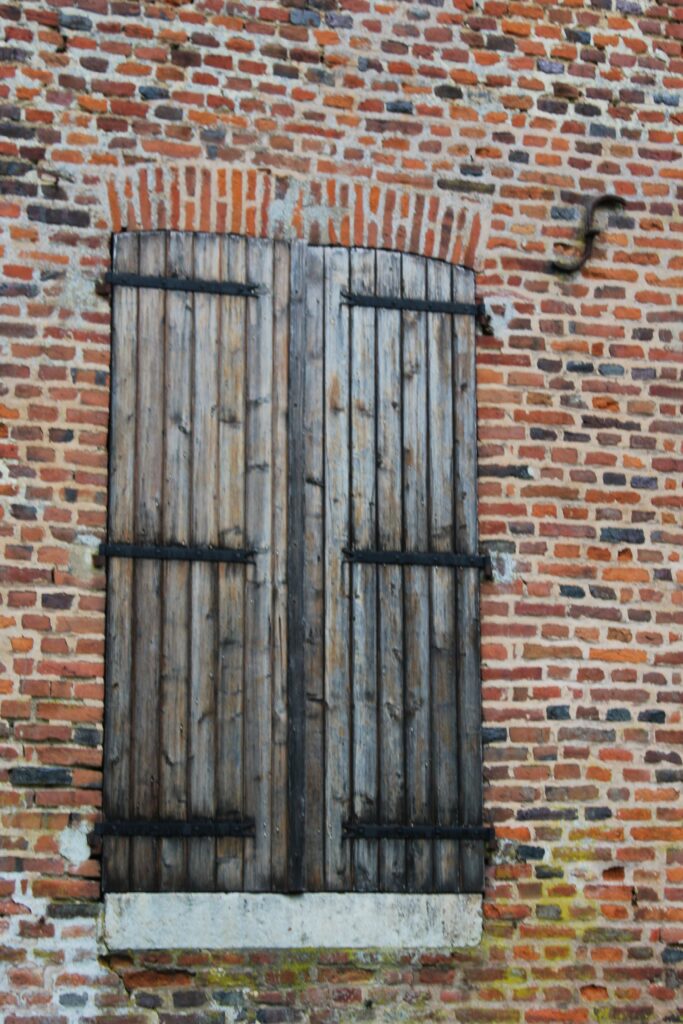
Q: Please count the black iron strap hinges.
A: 6